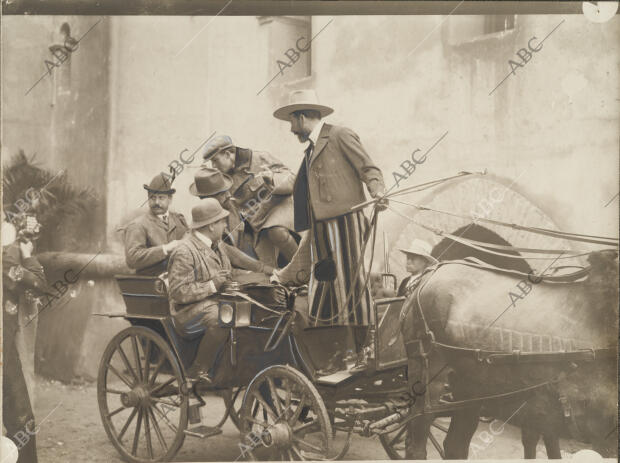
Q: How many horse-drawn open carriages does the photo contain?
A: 1